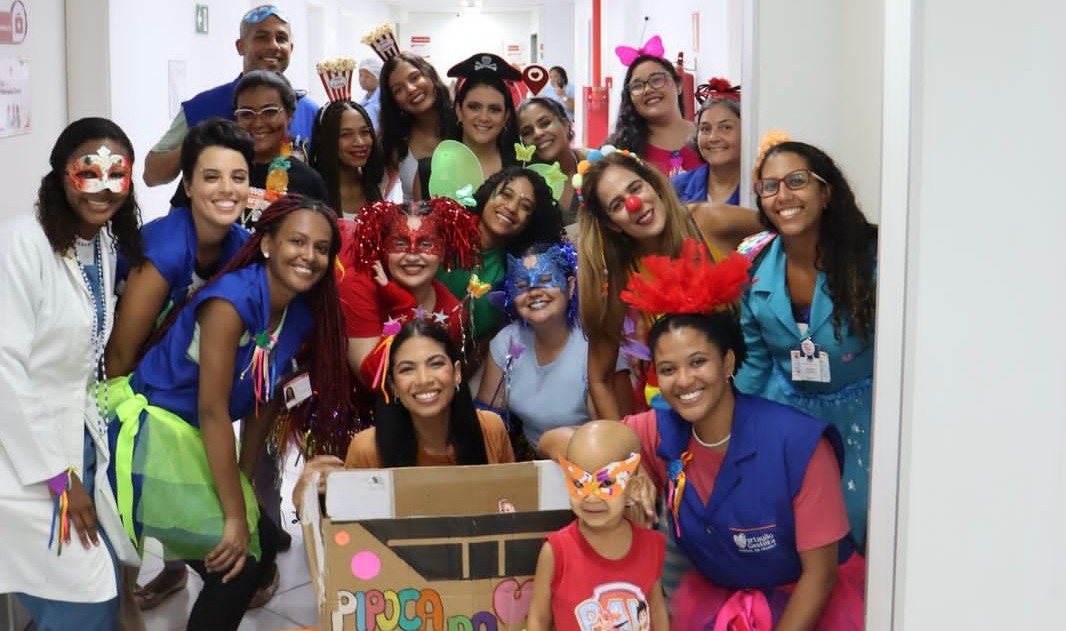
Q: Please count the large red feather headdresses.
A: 1